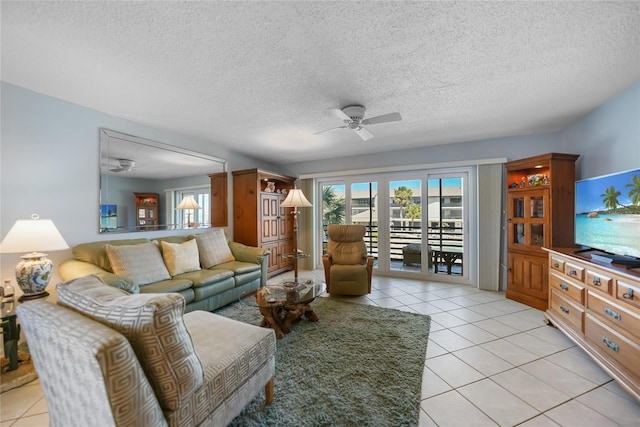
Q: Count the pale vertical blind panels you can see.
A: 2